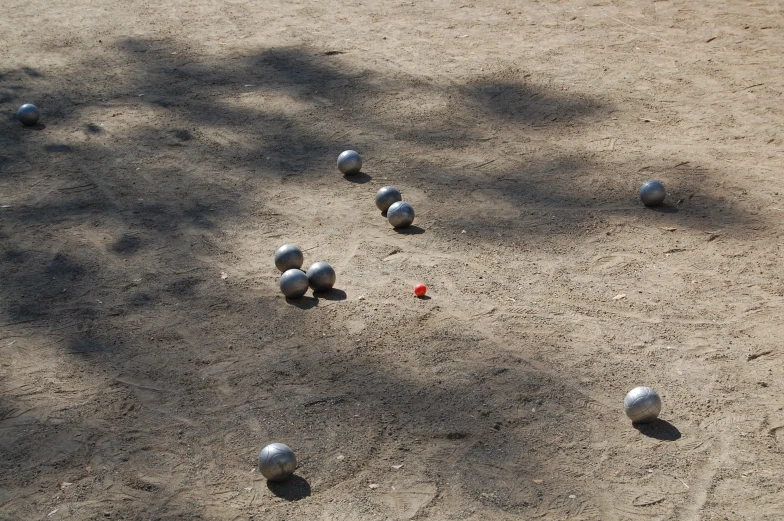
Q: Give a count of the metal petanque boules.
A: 10